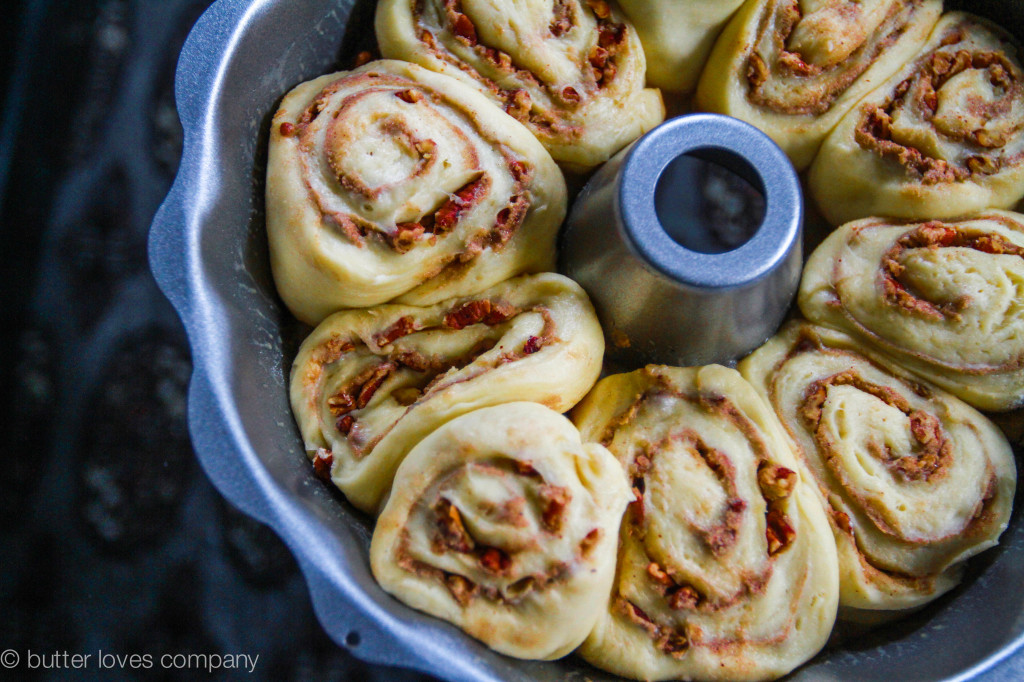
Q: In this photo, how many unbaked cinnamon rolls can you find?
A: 10